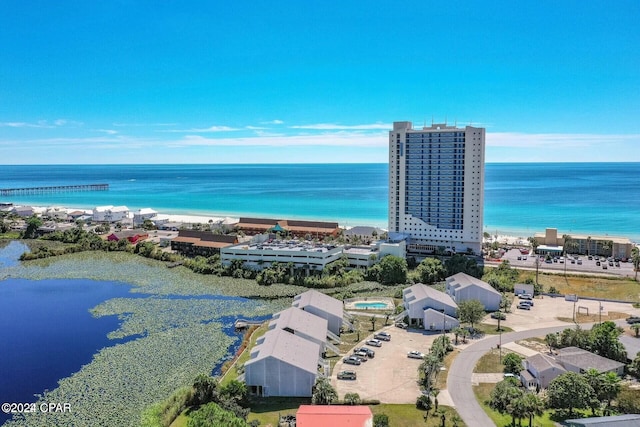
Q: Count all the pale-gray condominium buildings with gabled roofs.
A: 5